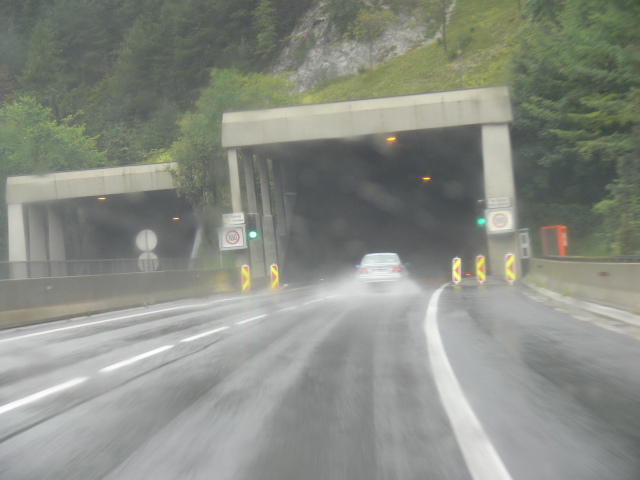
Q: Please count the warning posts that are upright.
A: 5